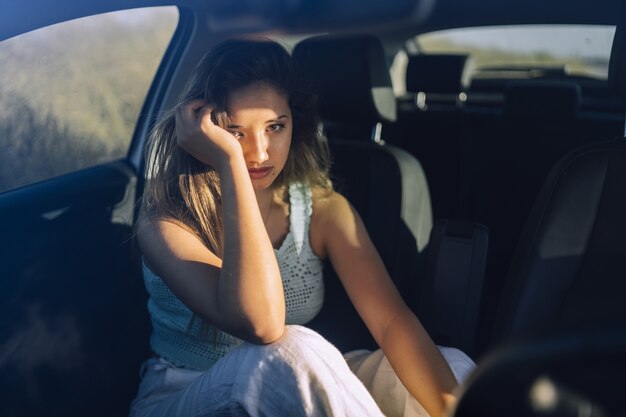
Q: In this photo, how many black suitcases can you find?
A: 0